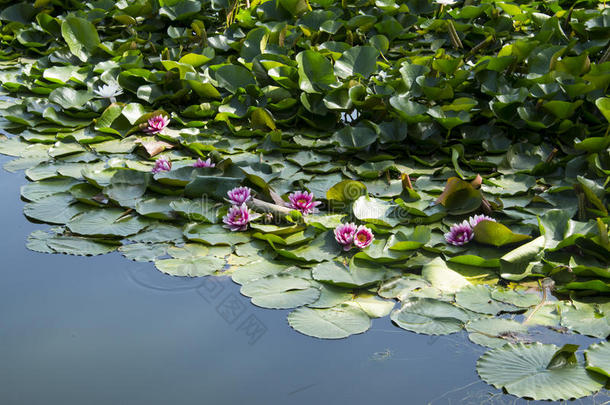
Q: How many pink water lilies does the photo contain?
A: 10